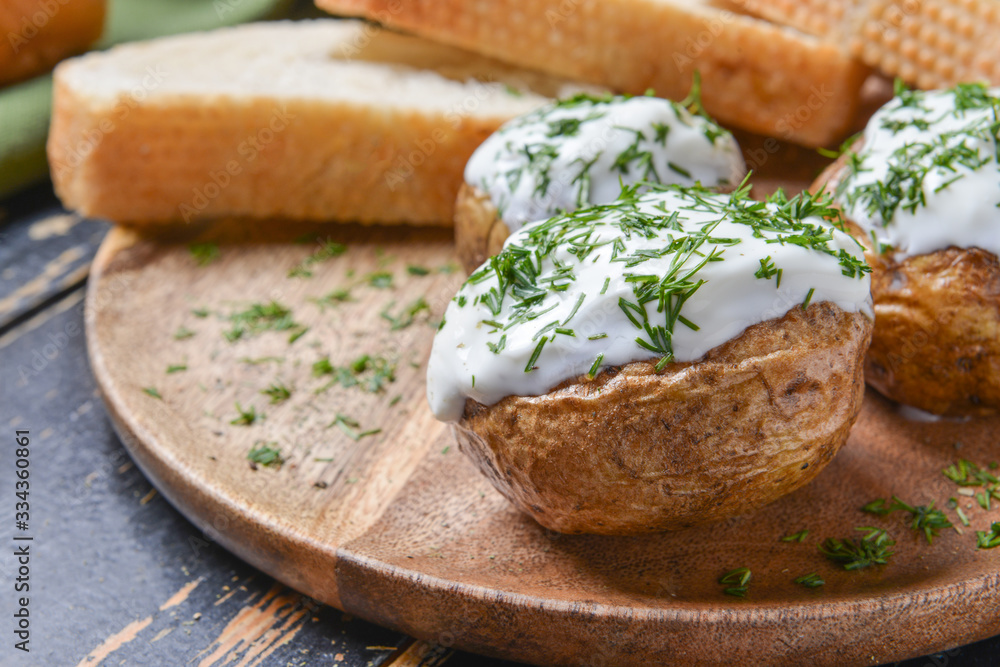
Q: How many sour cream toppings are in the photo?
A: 3